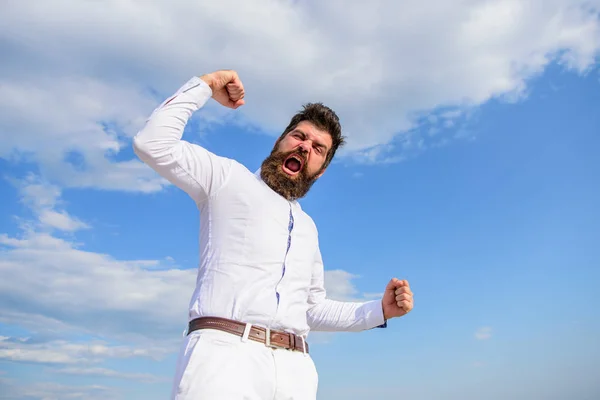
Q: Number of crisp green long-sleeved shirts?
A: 0